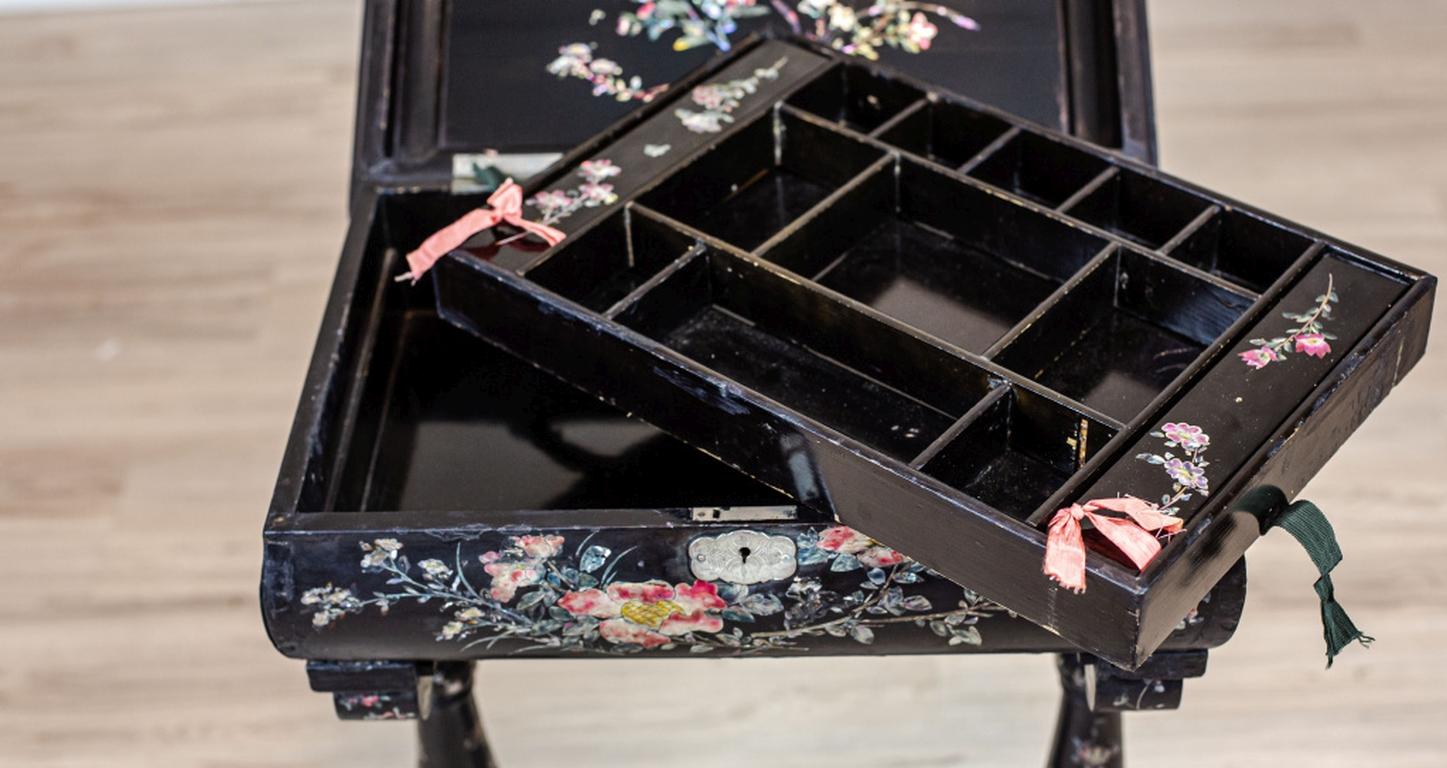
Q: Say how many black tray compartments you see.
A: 11